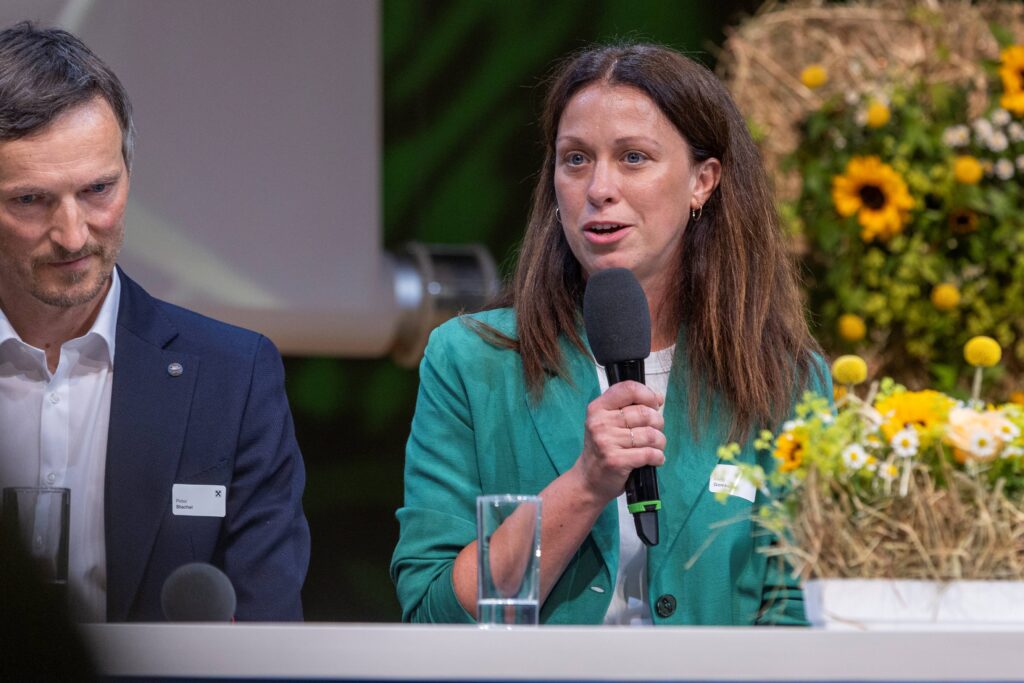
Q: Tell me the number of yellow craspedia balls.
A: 7